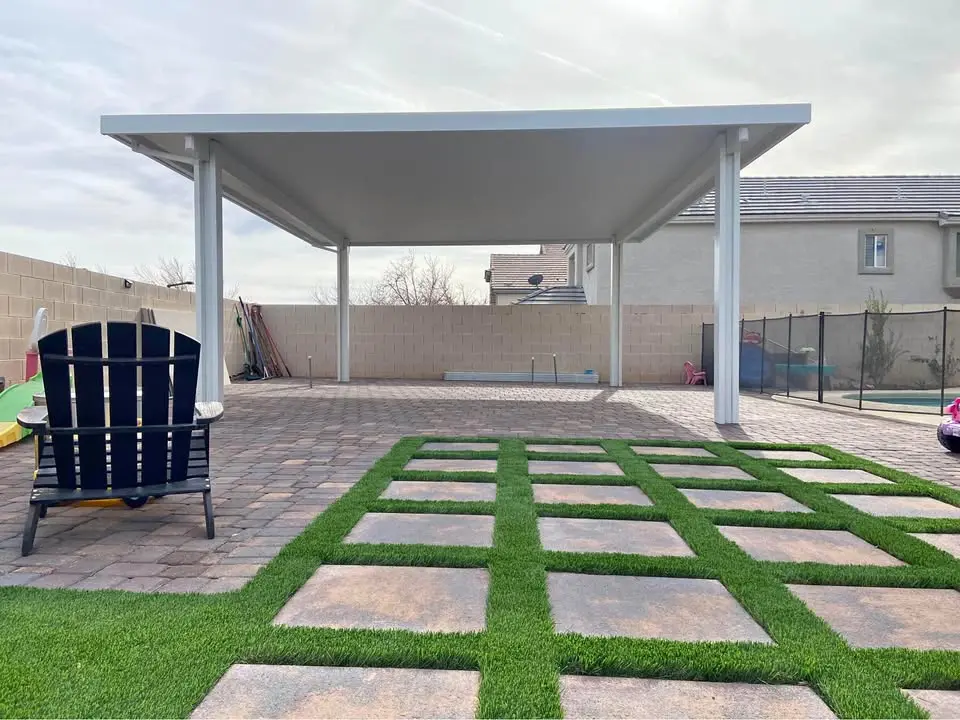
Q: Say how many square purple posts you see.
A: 0